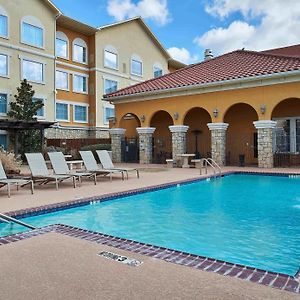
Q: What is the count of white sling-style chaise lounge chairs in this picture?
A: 5